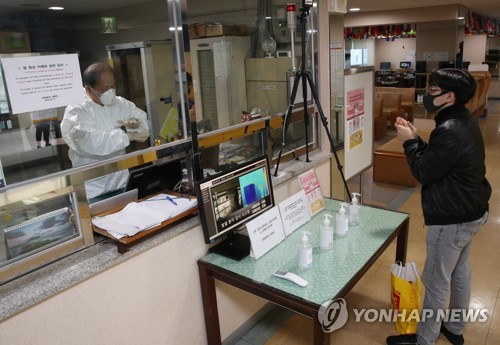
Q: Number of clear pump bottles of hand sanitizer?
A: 4